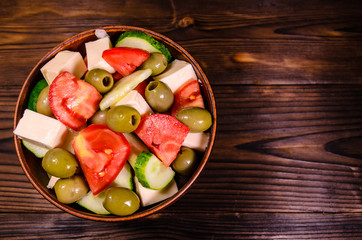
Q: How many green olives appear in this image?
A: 11